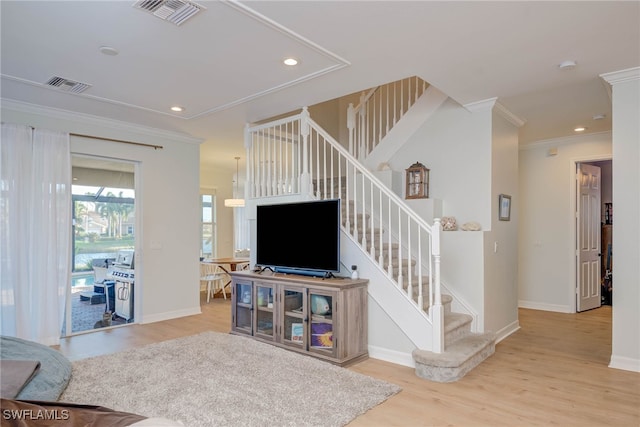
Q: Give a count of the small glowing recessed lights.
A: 3